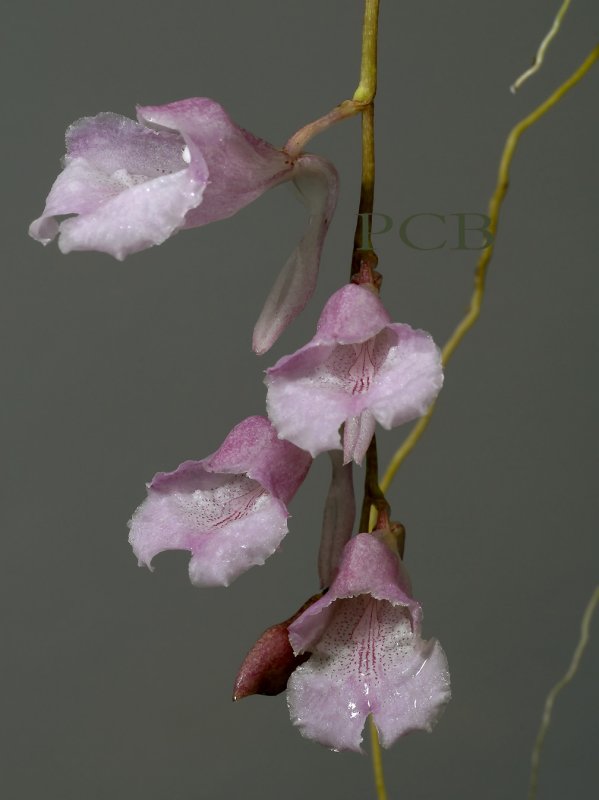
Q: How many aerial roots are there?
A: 3